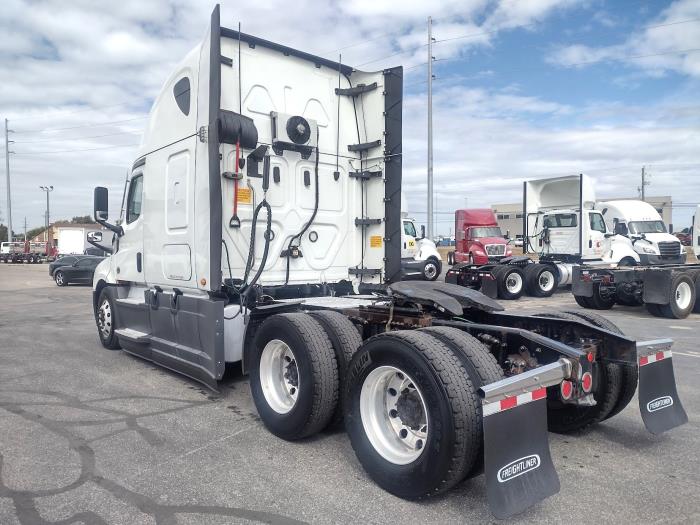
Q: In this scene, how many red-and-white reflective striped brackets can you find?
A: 2